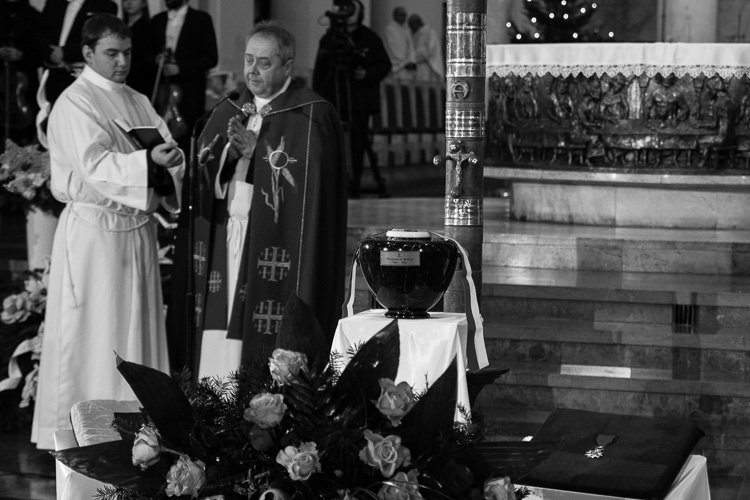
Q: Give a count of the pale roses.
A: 9